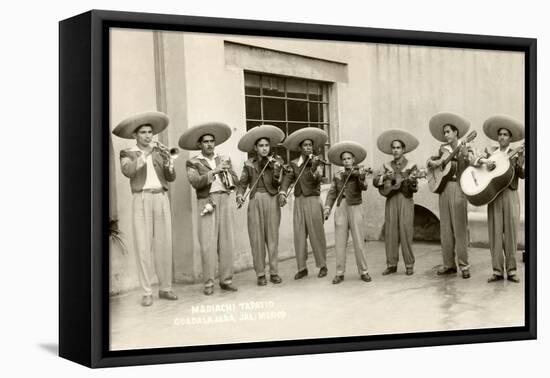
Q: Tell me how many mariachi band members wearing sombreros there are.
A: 8